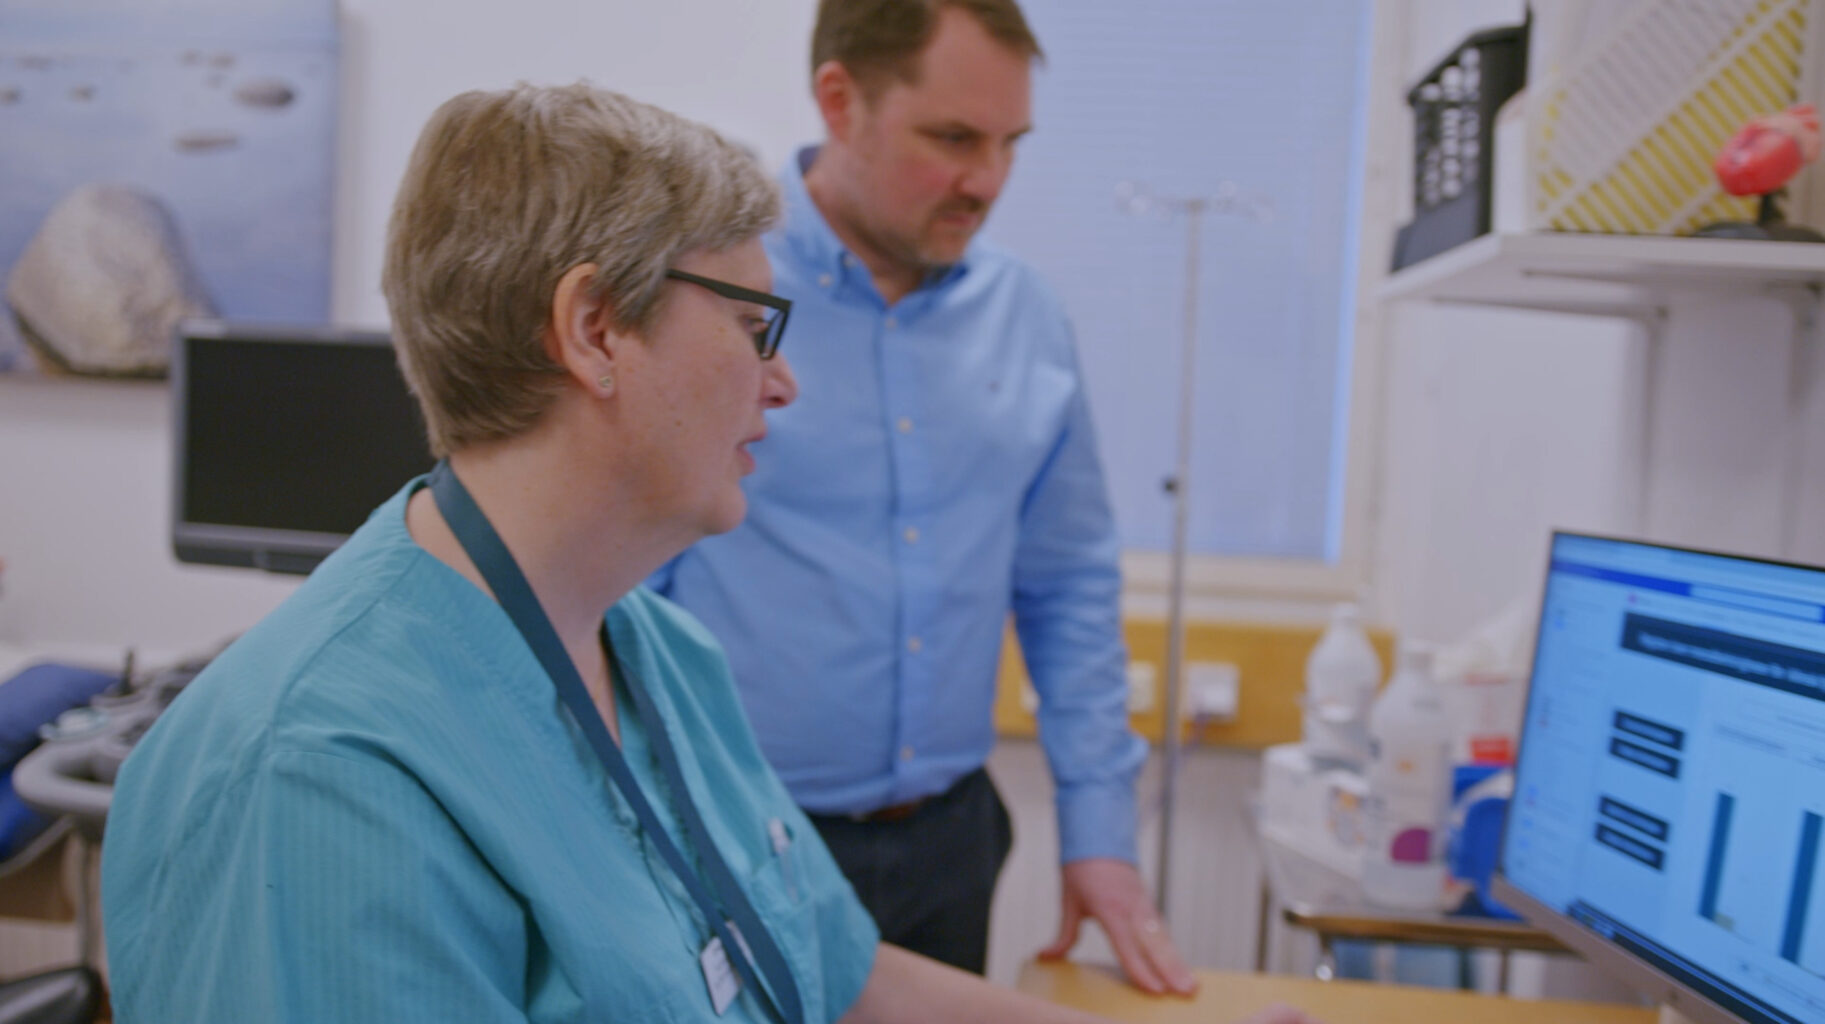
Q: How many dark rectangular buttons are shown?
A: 4